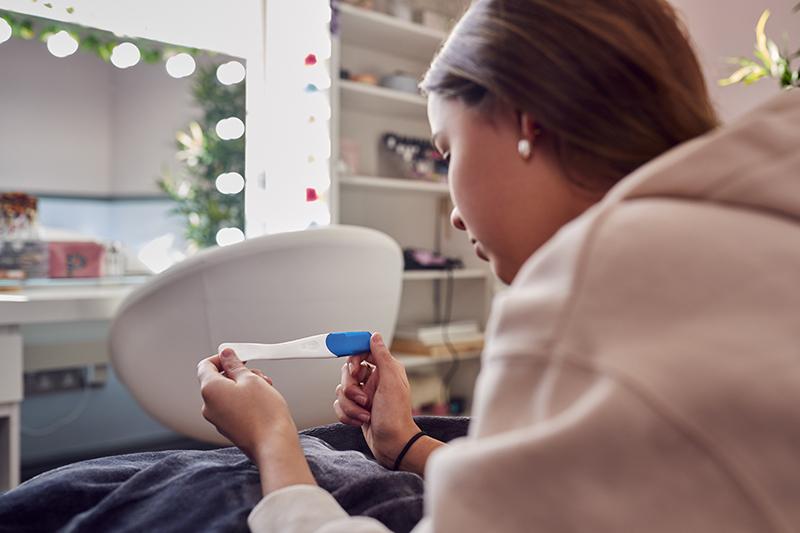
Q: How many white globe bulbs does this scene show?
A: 8